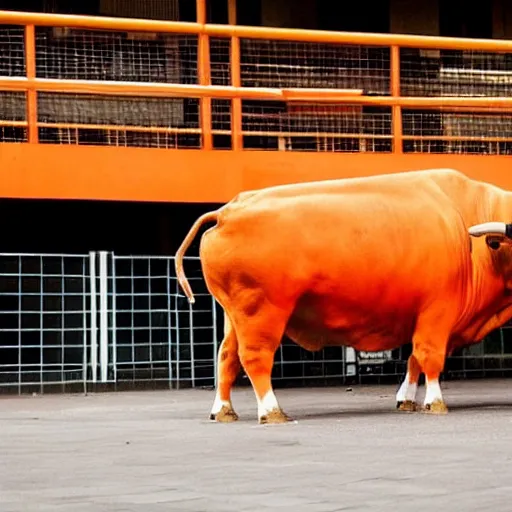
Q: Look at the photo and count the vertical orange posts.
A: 4